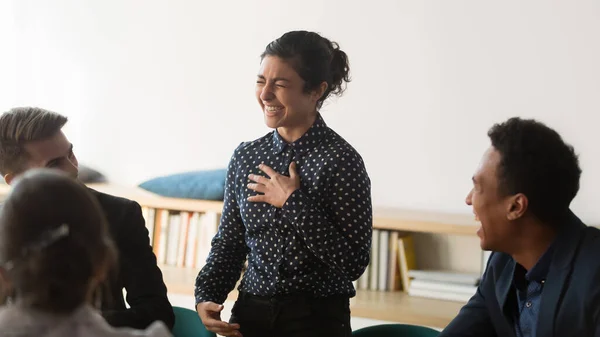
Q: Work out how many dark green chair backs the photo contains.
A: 2